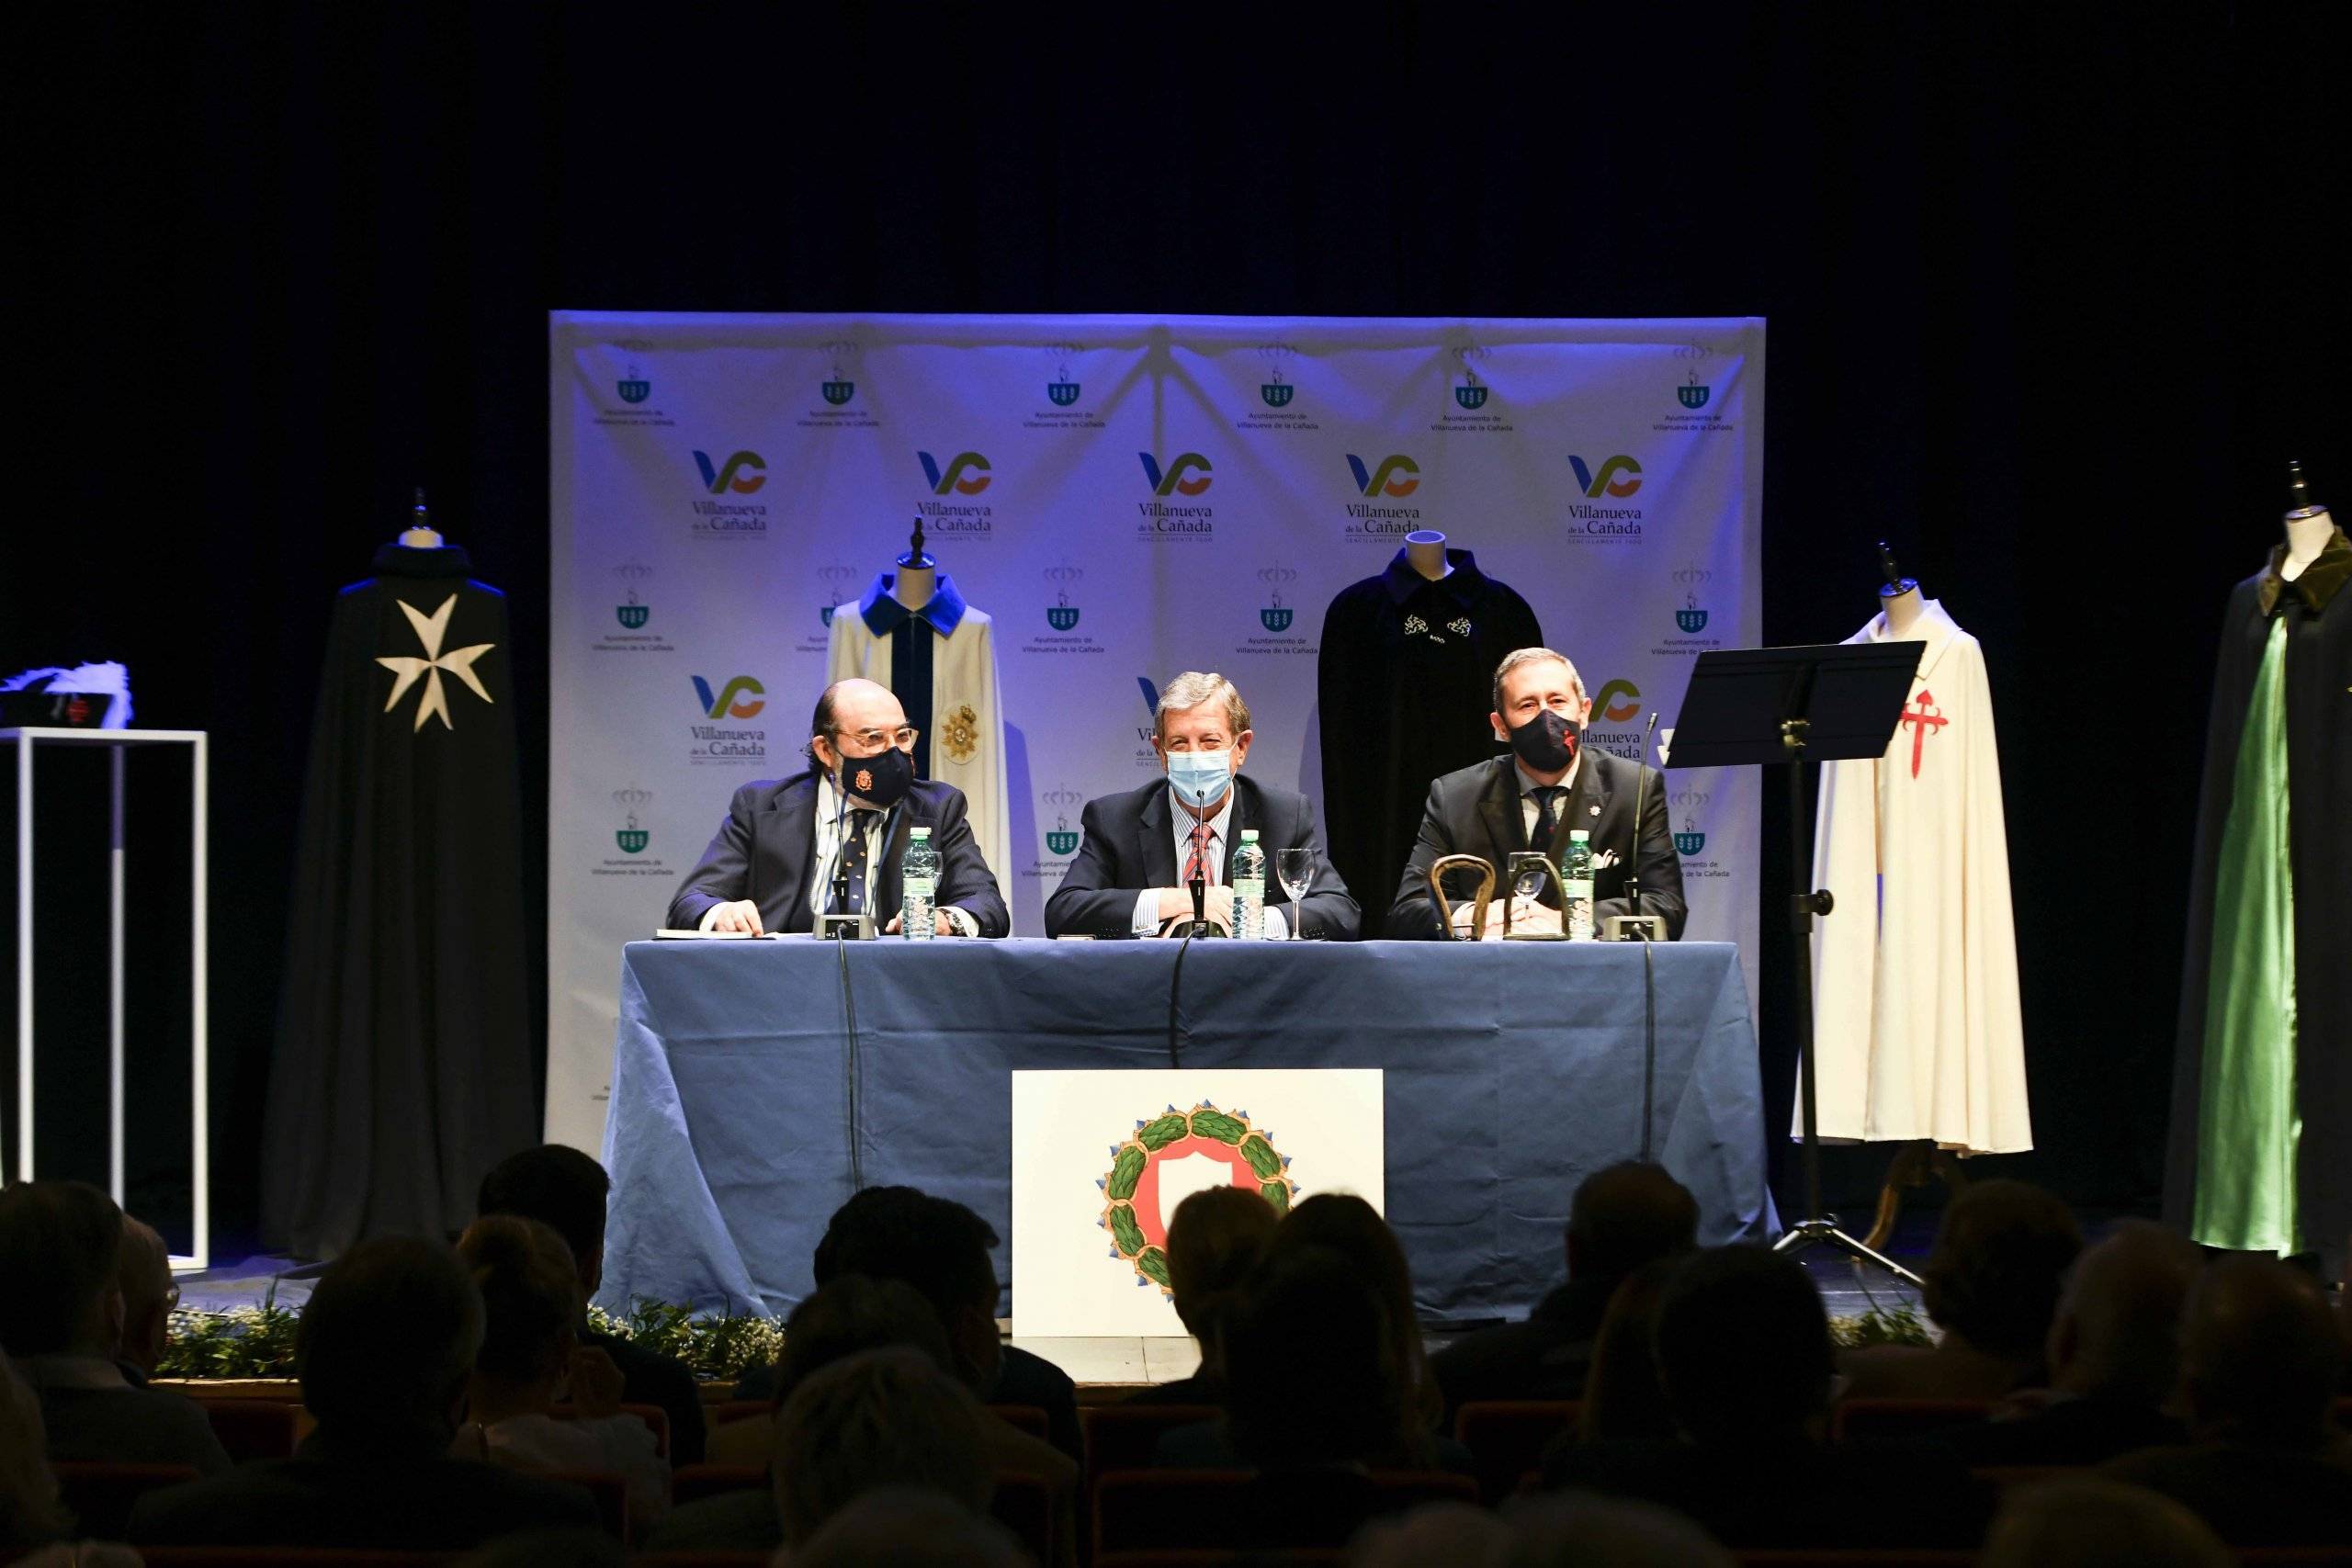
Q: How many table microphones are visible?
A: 3